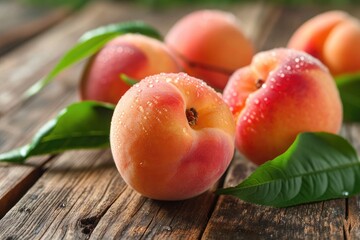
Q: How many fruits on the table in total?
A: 5